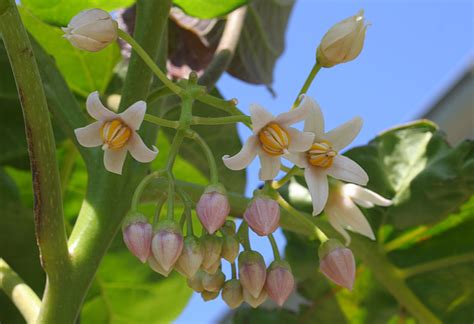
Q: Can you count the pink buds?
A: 7